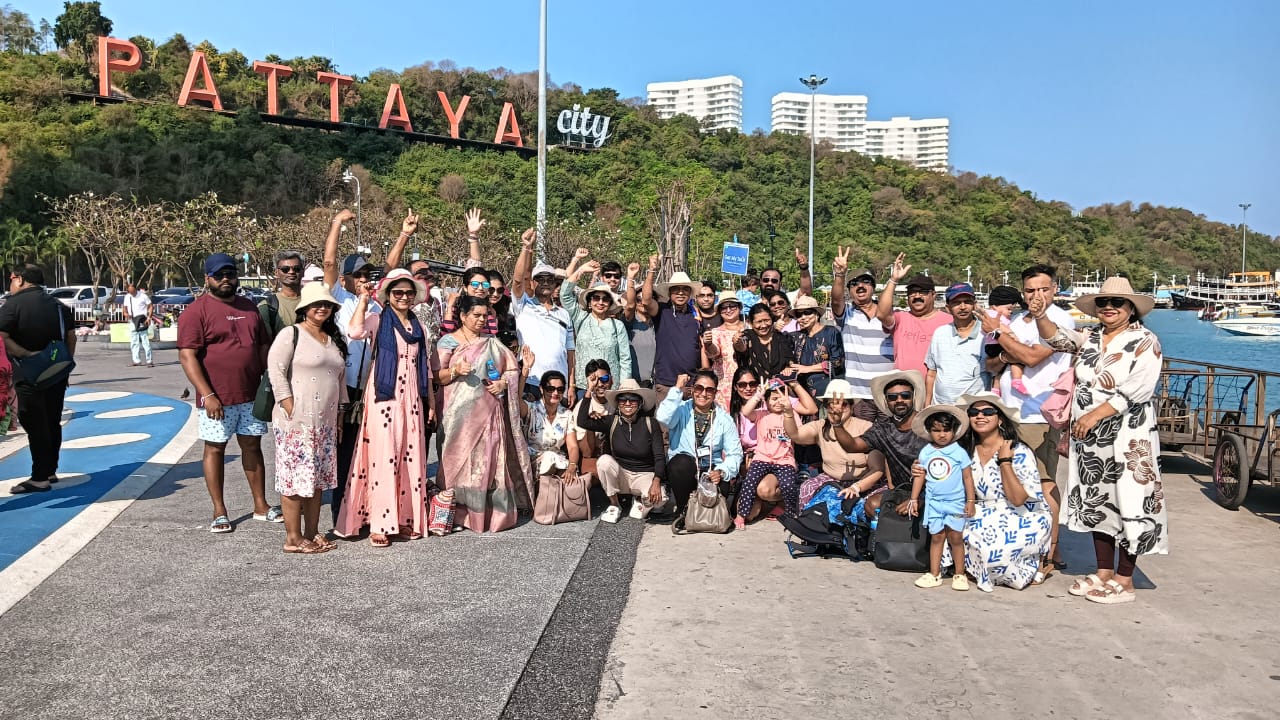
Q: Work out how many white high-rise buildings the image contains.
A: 3